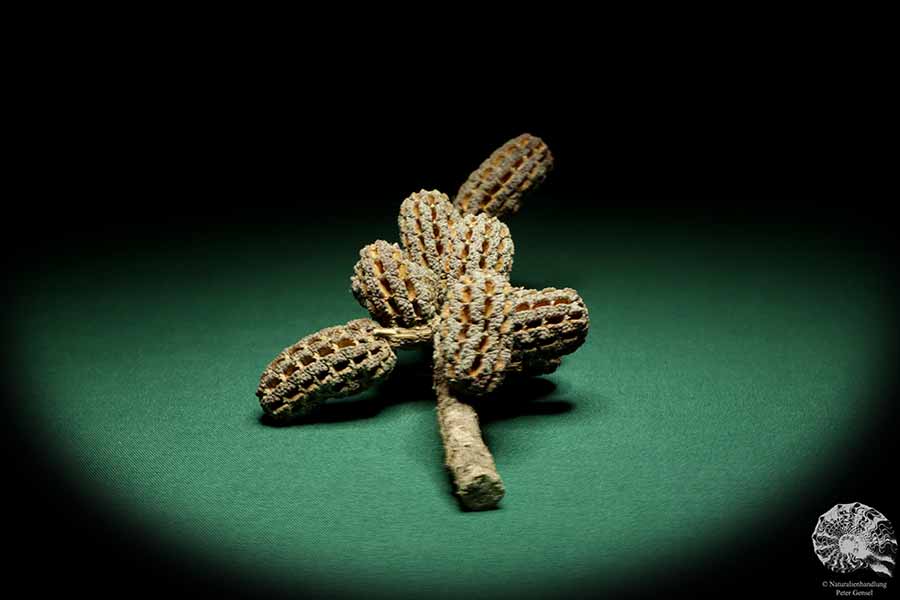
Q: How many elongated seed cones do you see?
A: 7